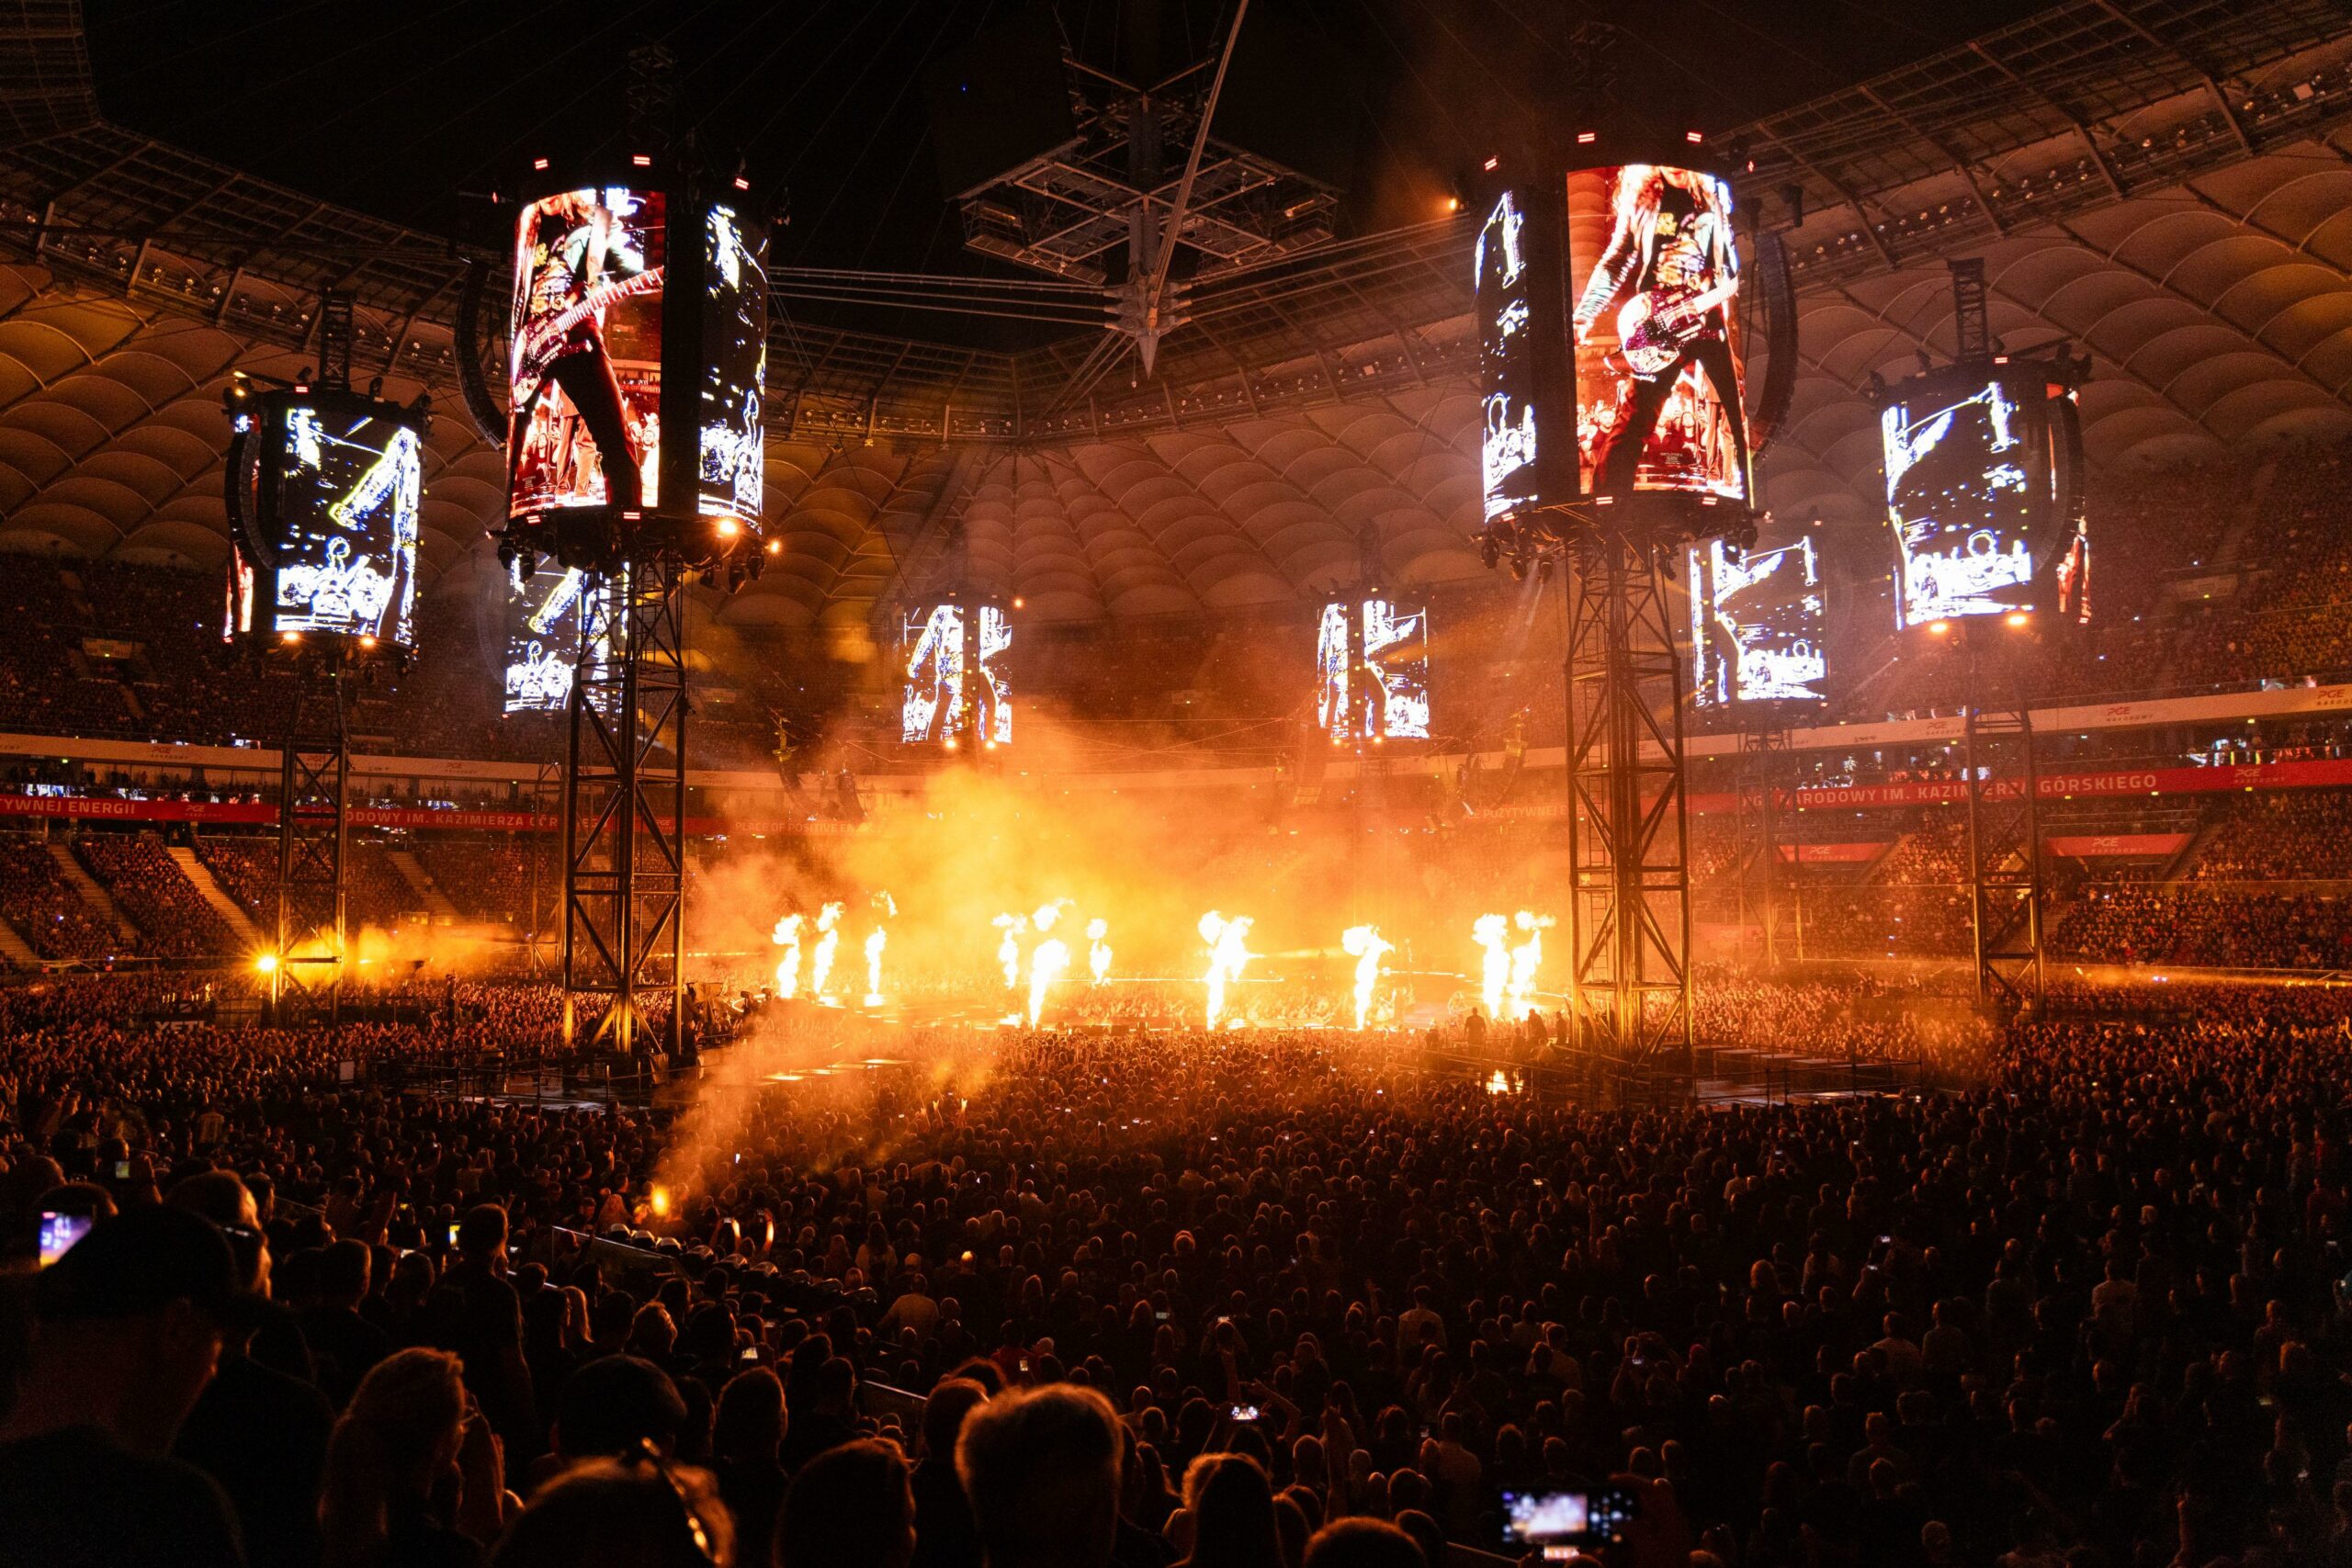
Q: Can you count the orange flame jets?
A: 10